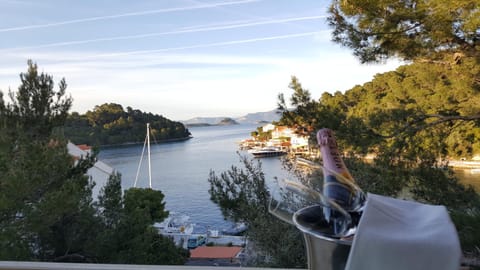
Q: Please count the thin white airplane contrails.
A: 3